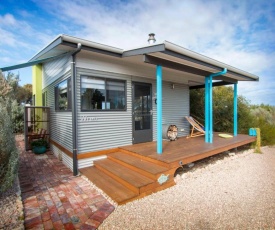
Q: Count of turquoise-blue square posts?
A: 3